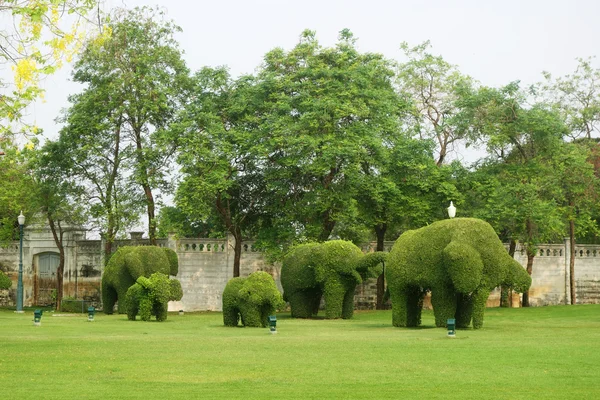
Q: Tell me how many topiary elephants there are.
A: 5